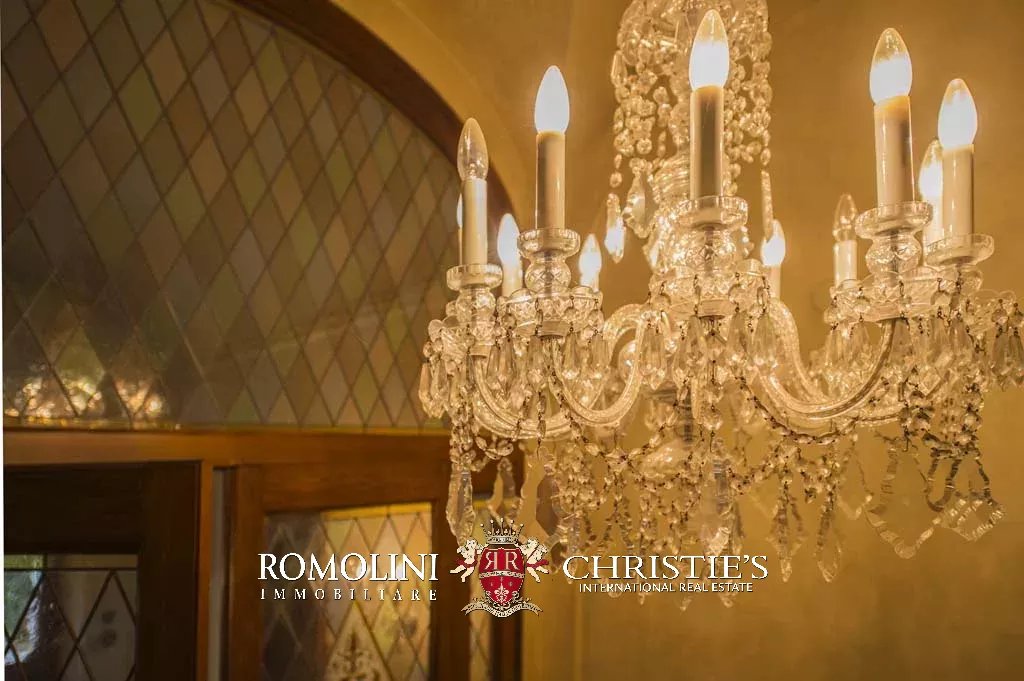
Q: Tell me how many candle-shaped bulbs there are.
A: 11